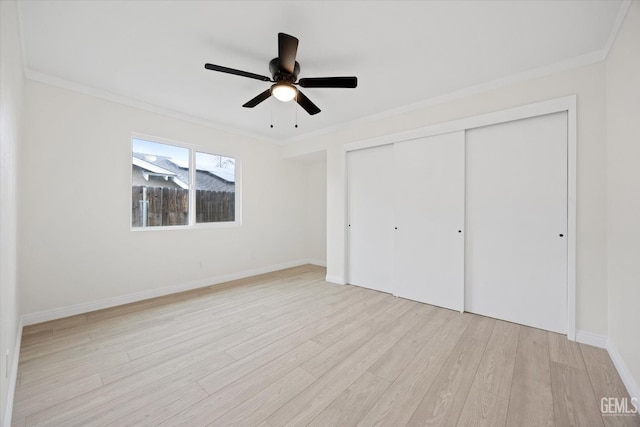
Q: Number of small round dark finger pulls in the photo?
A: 4